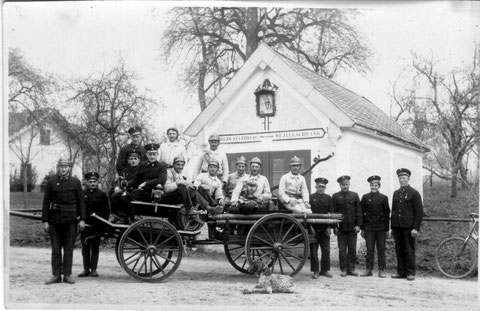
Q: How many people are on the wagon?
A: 10